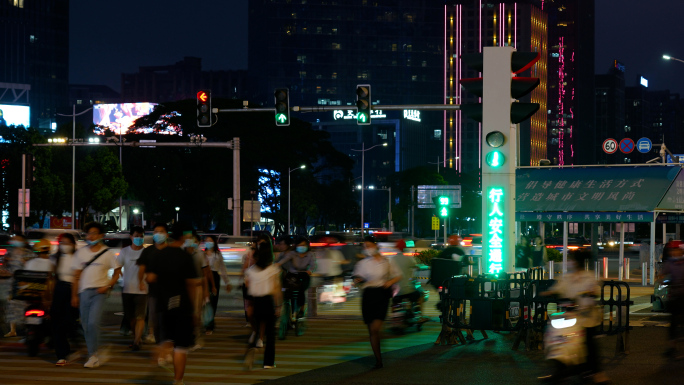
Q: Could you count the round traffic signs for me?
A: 3